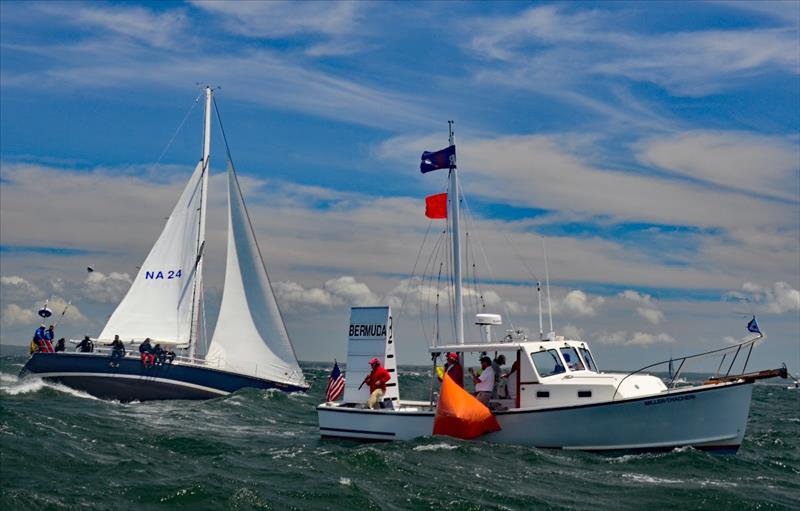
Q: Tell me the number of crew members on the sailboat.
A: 8